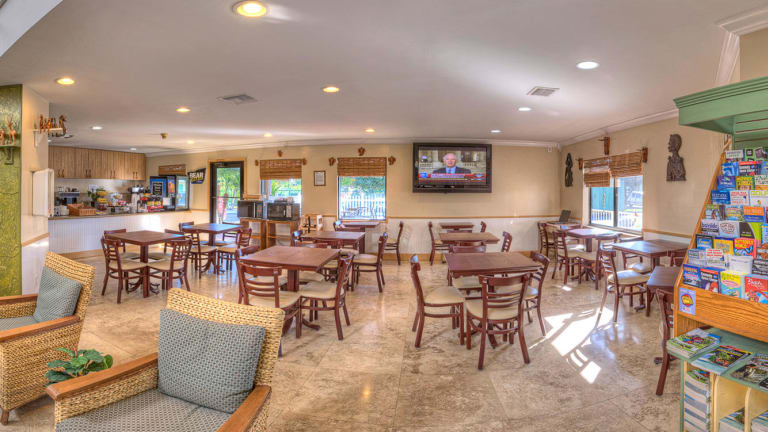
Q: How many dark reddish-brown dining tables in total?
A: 11